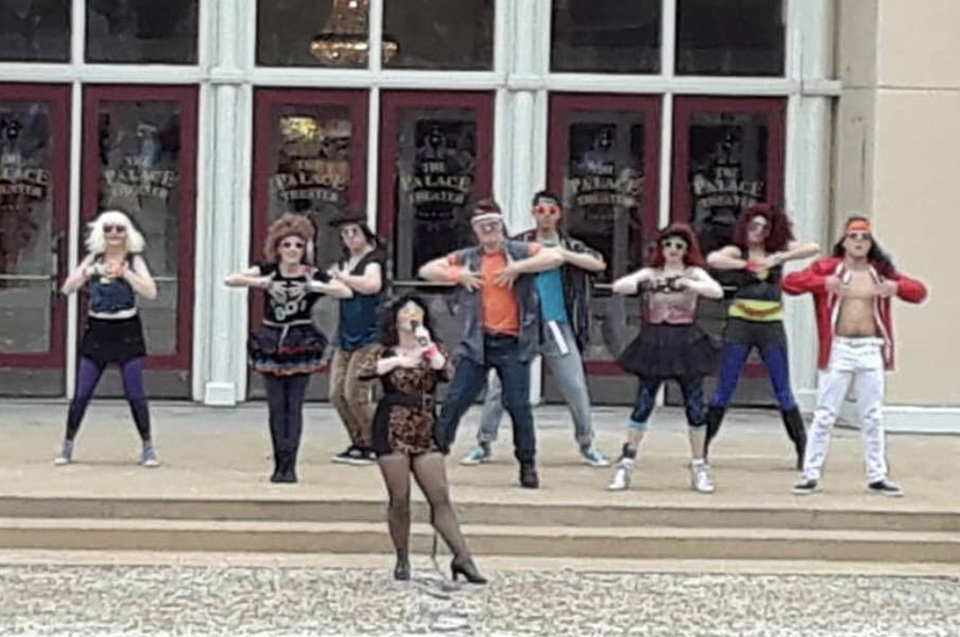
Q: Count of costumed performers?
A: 9